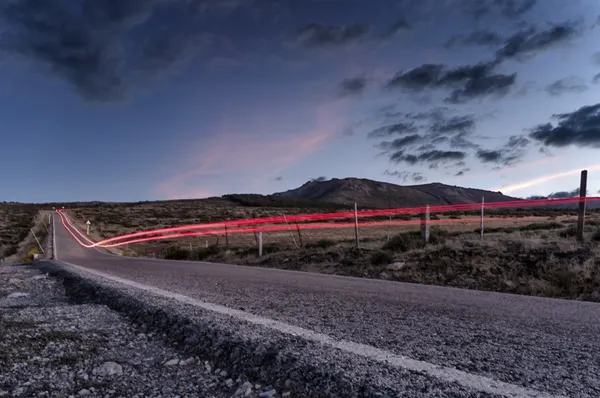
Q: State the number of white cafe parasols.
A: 0